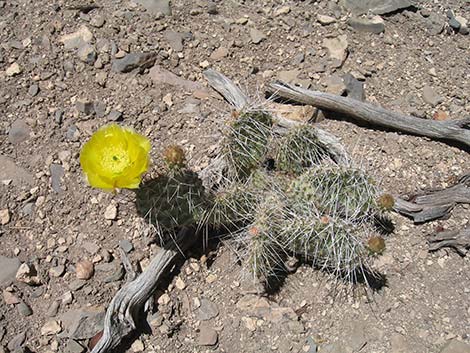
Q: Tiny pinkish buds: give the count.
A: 2